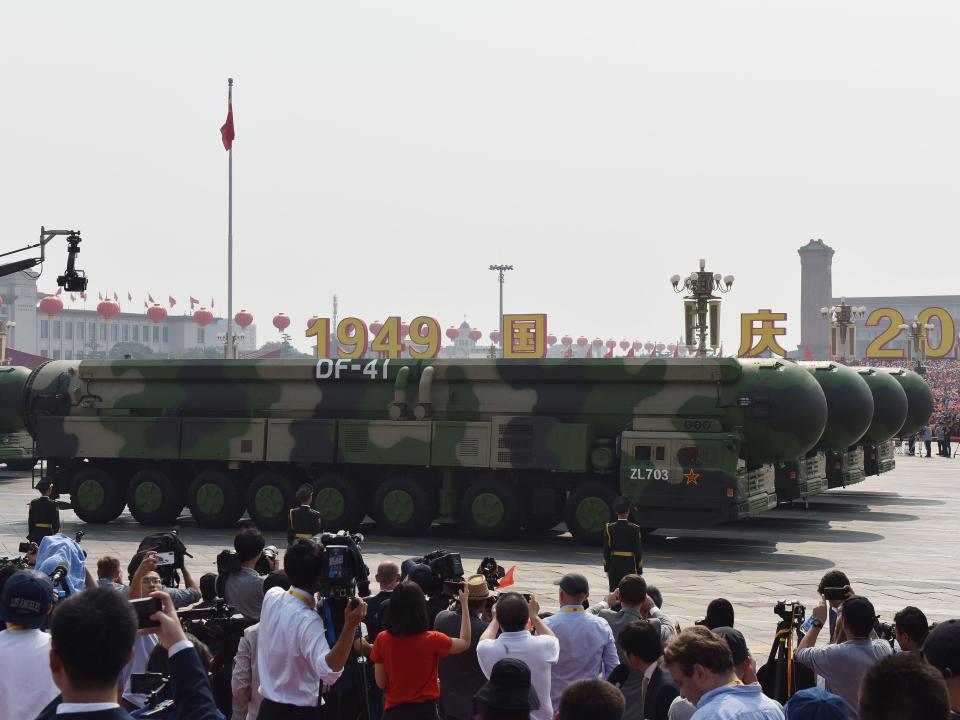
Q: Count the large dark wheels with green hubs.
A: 8